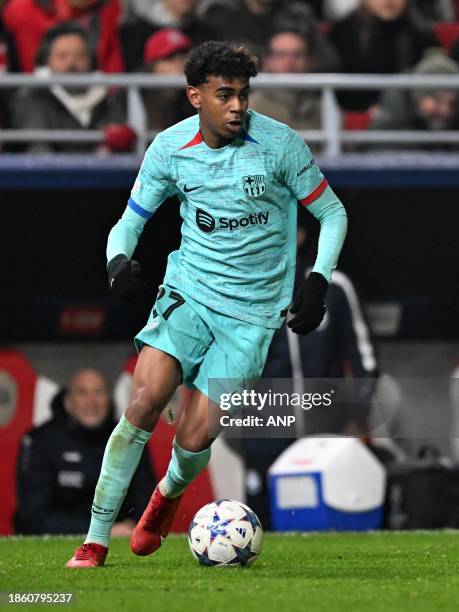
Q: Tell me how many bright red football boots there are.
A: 2